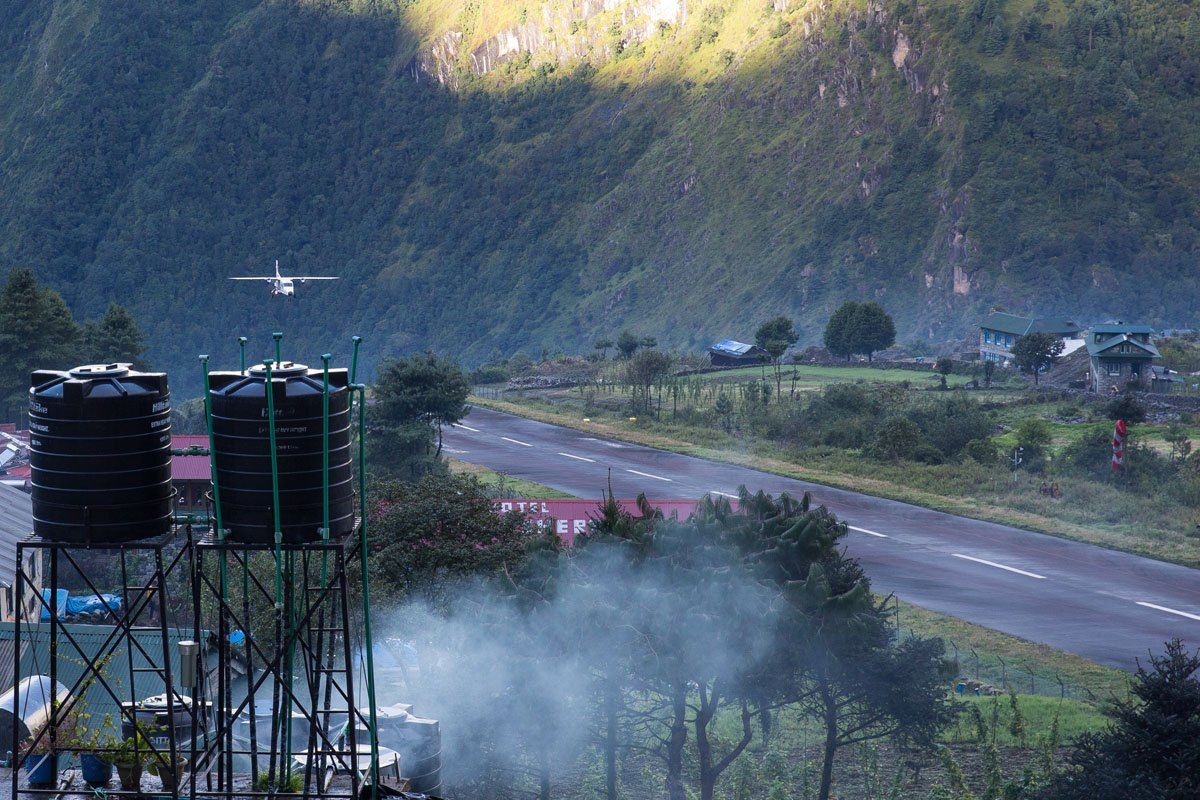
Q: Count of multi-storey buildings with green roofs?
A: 2